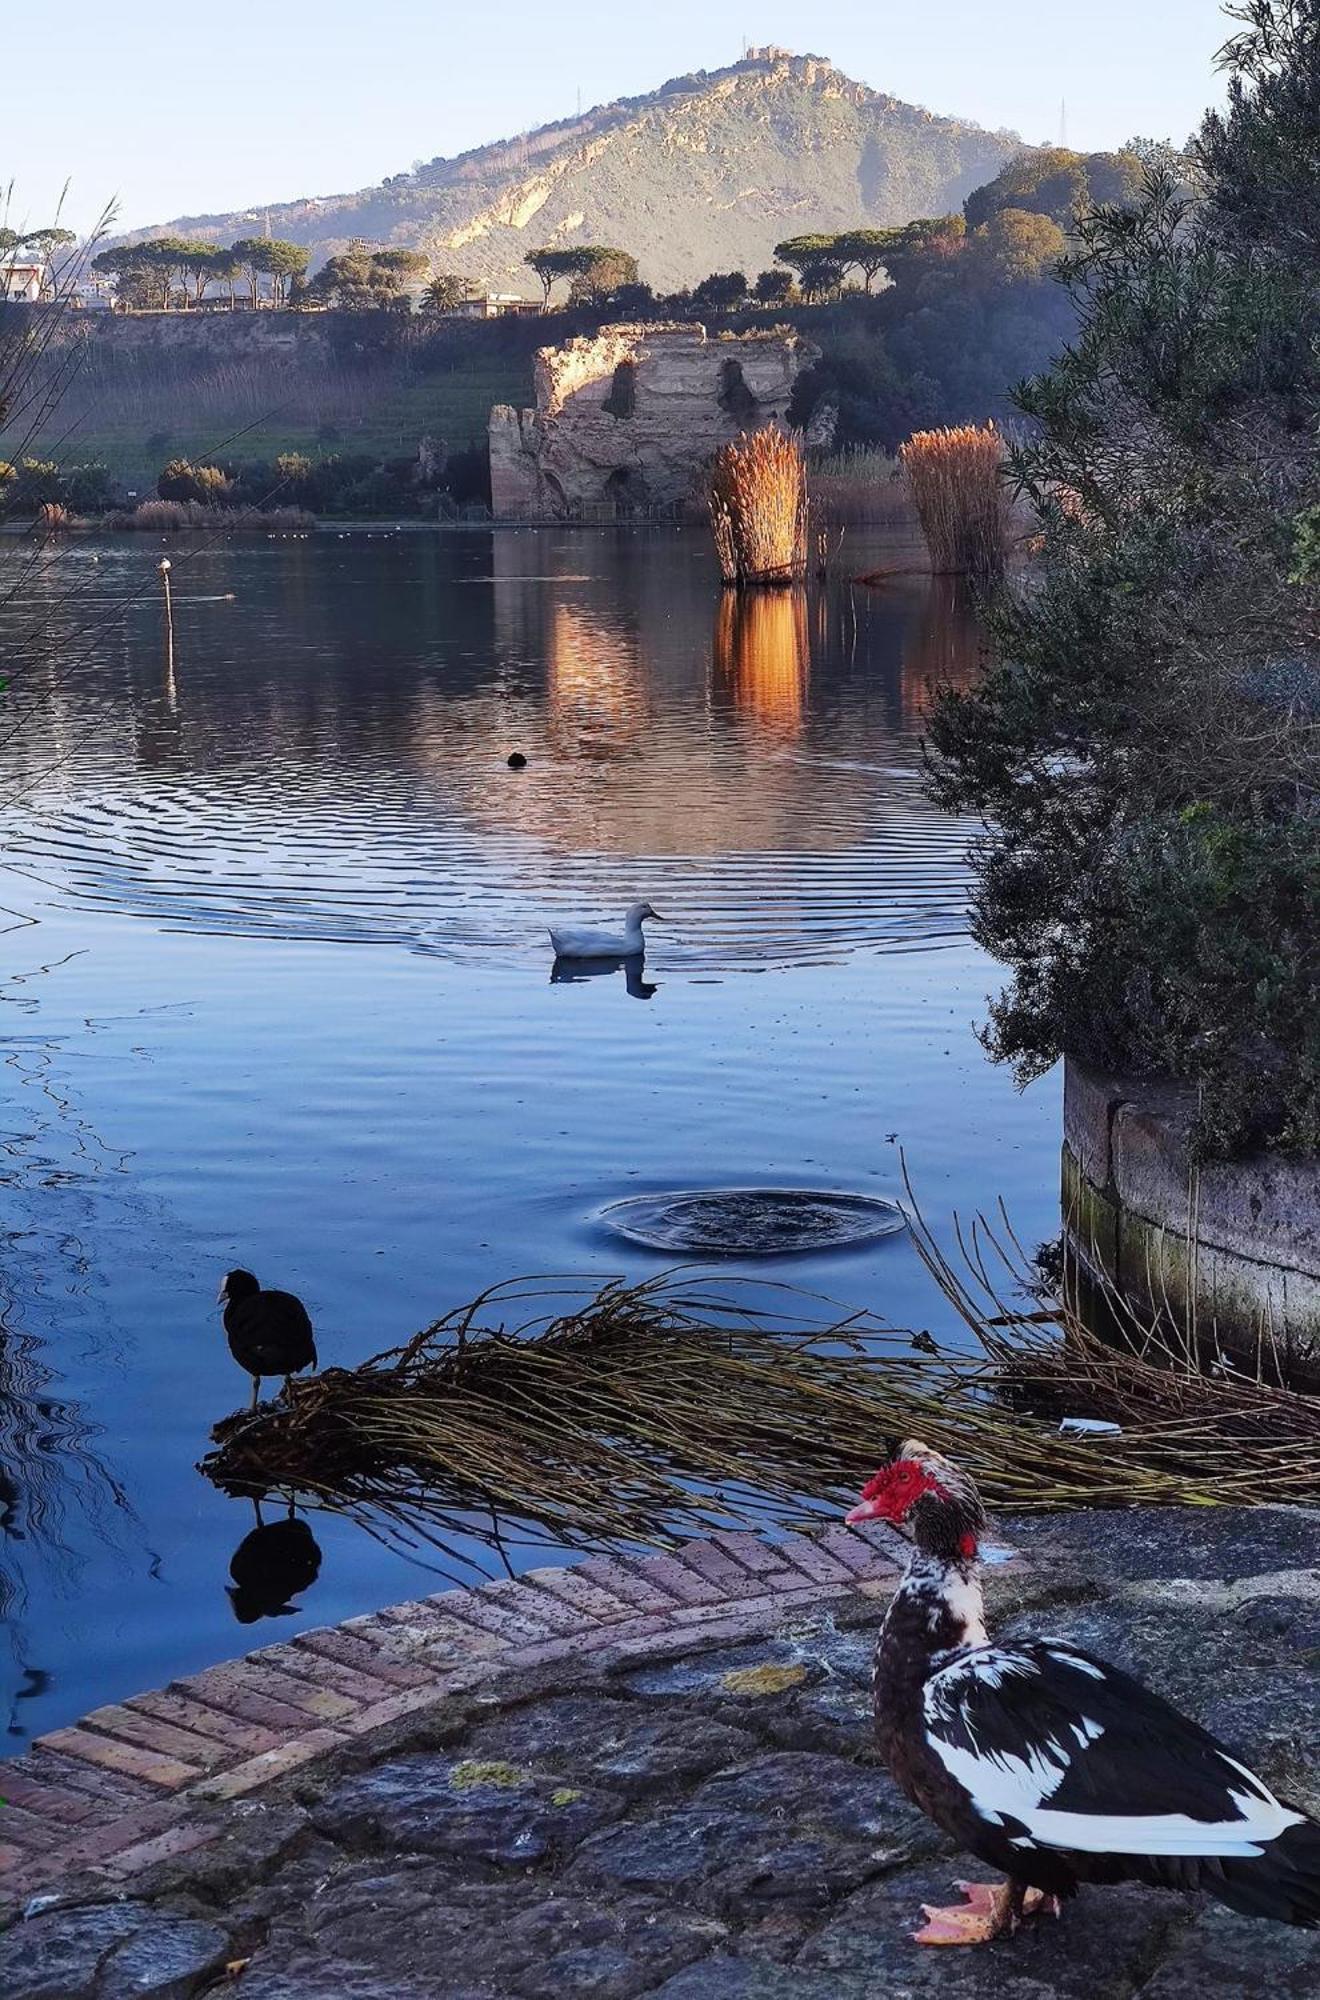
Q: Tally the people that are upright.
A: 0